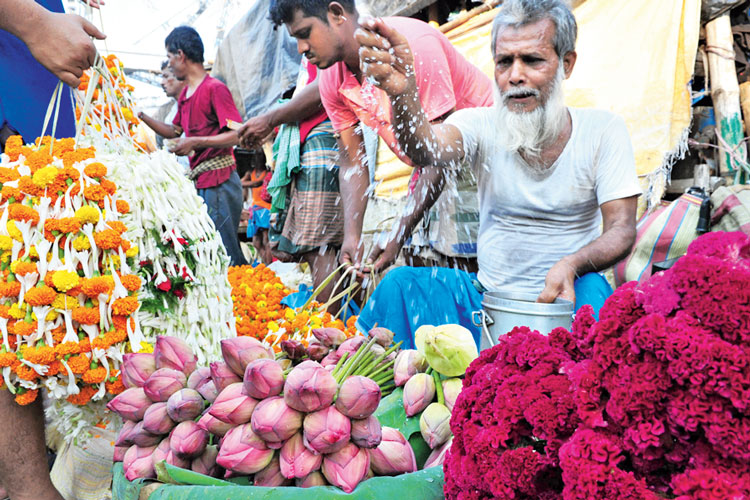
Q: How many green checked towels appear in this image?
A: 1